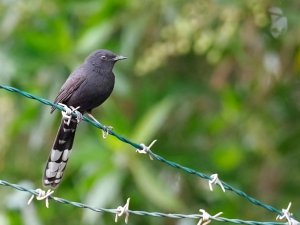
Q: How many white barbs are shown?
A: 7